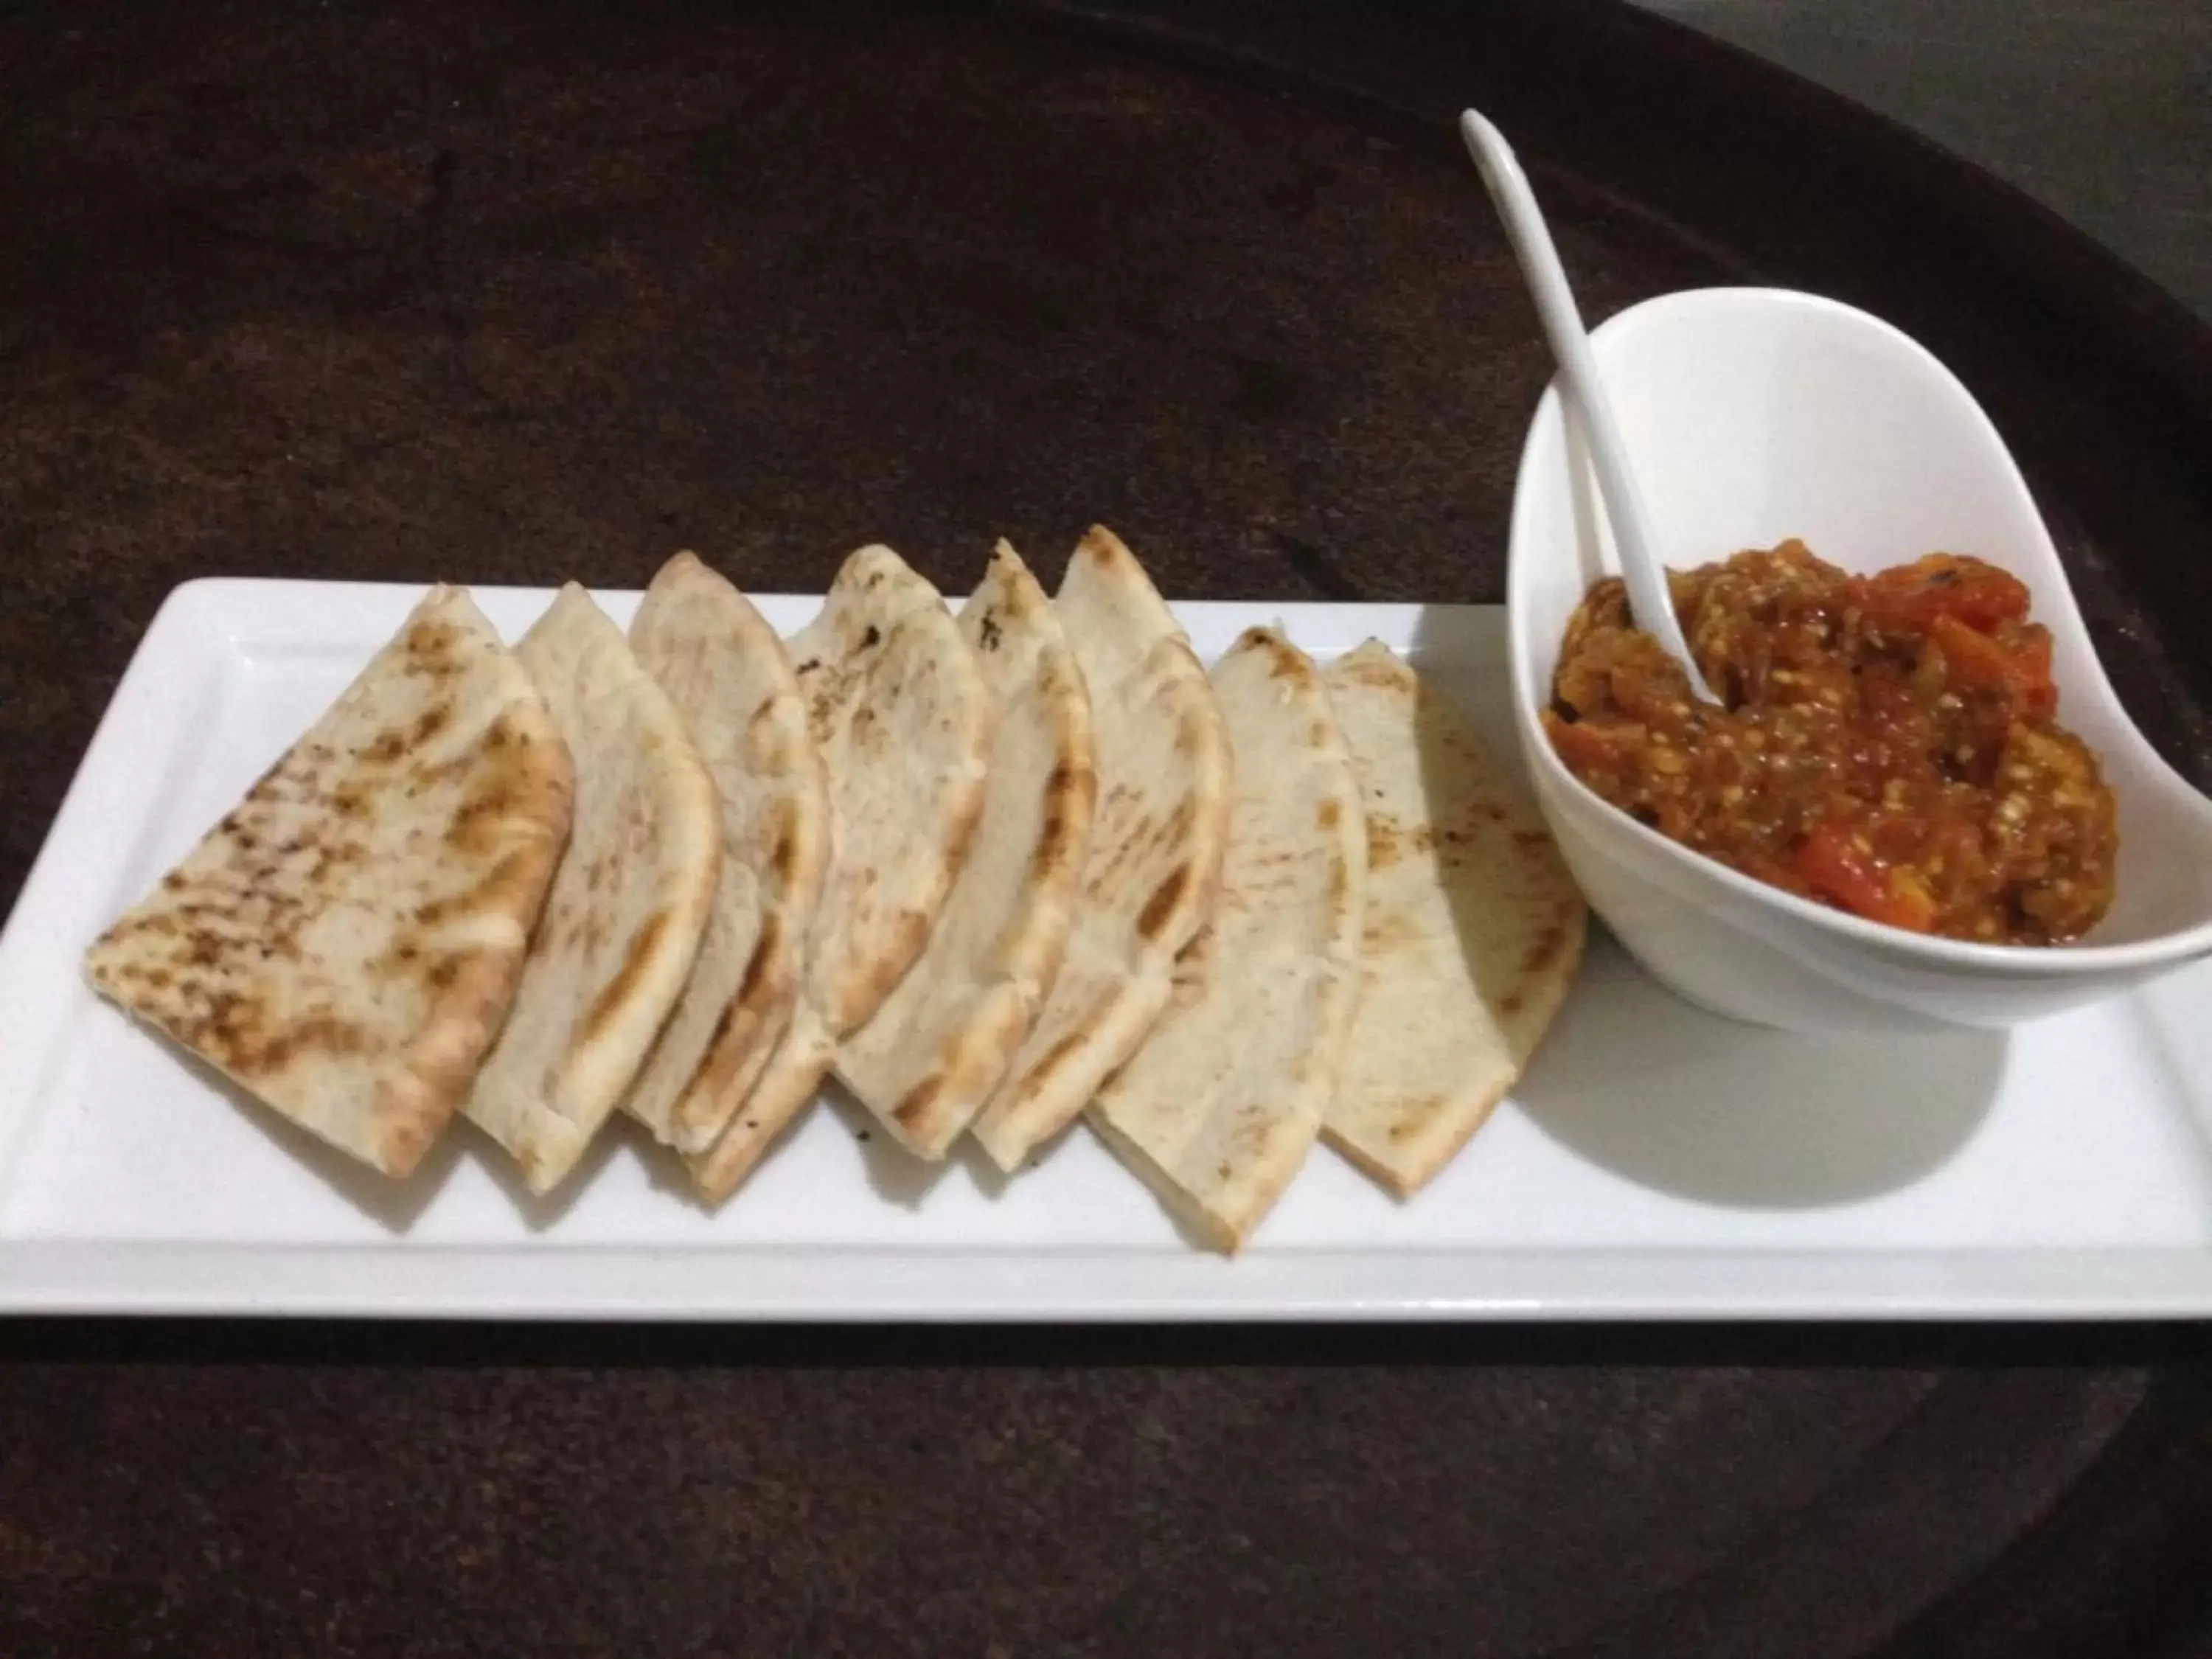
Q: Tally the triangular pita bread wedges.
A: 8